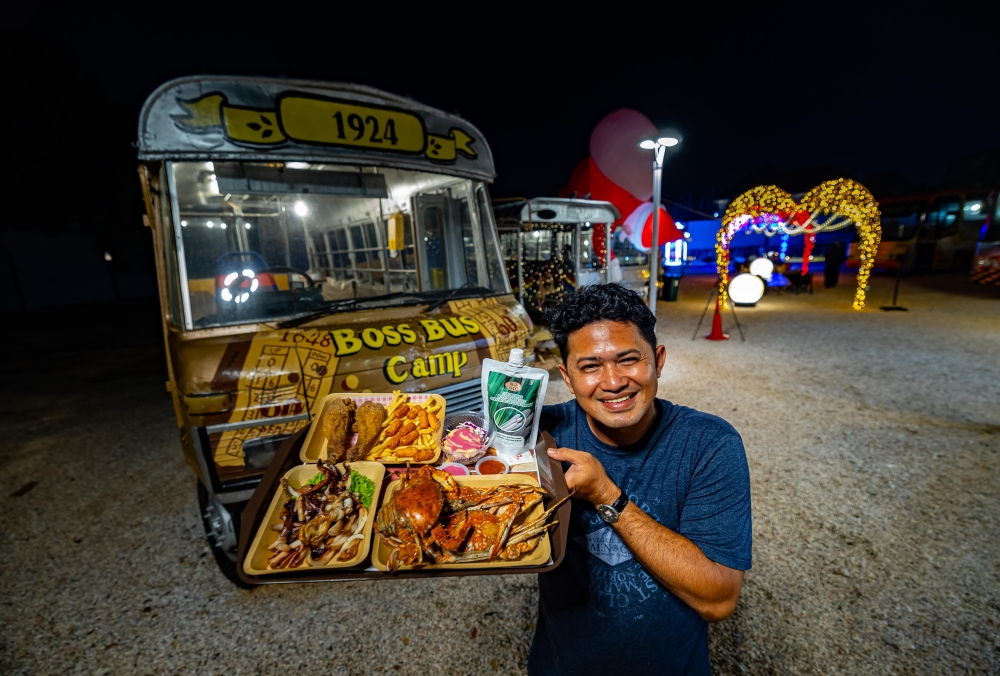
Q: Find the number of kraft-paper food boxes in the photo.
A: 3